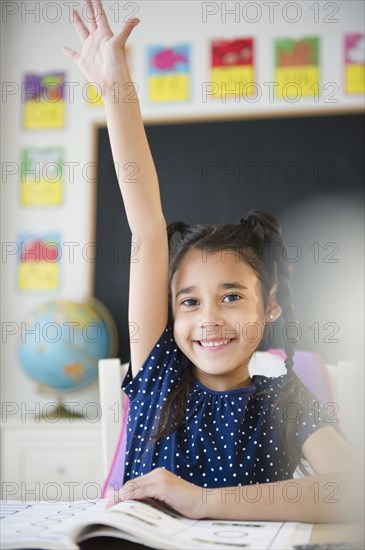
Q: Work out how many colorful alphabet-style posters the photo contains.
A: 8